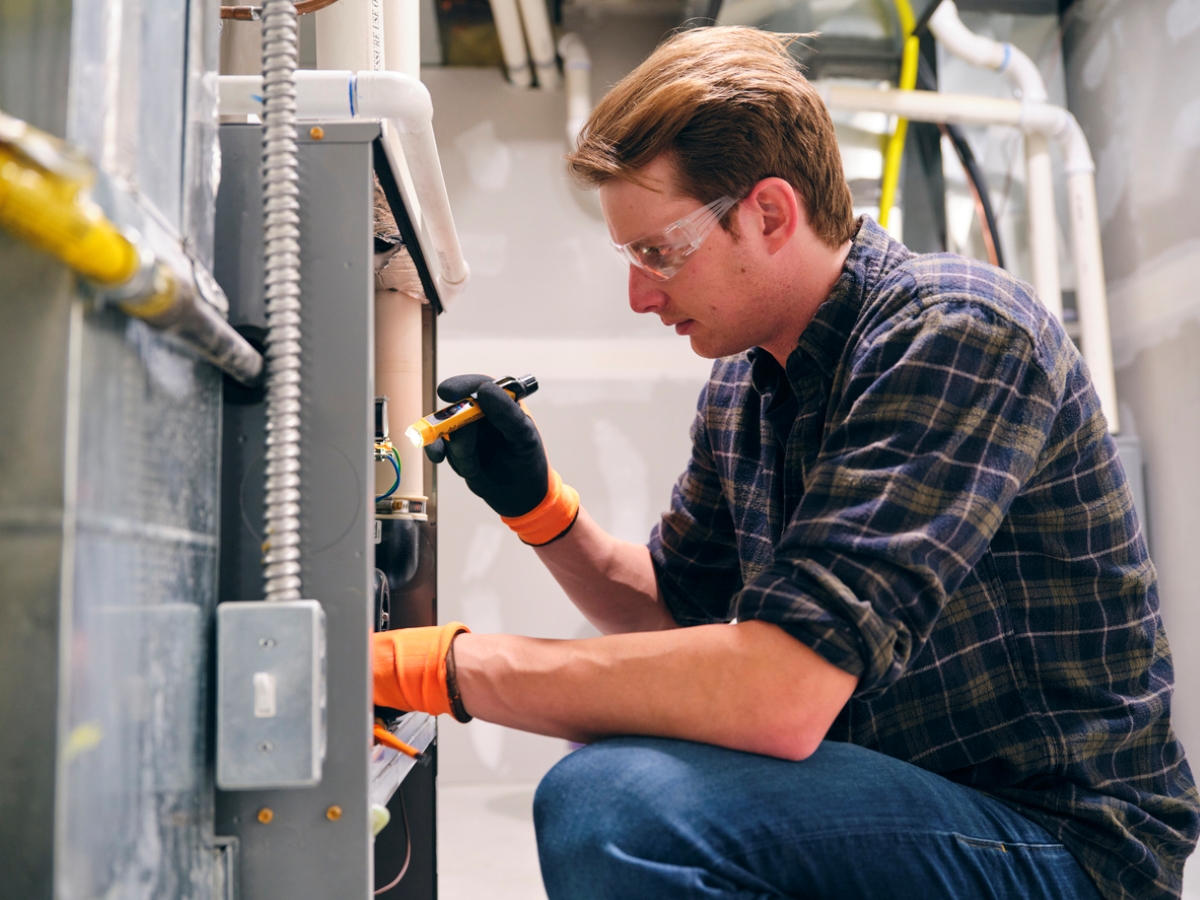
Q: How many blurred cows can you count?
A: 0